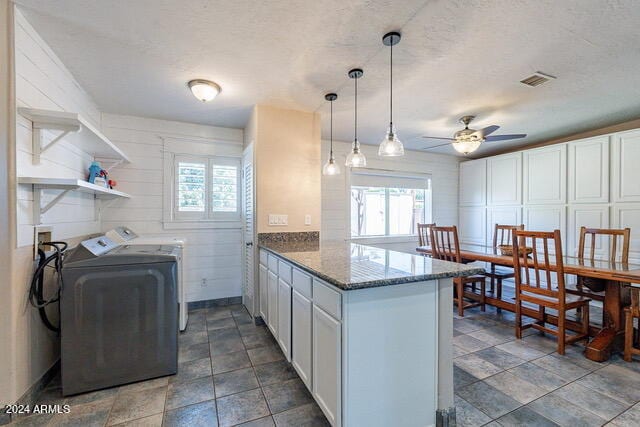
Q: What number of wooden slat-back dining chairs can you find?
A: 6